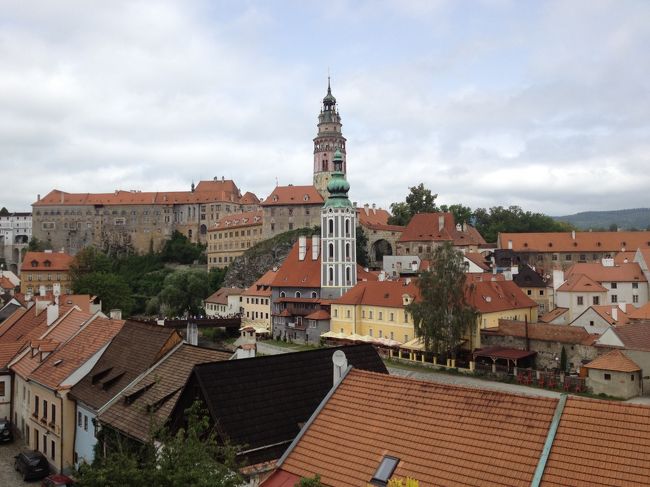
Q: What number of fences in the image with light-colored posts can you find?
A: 1